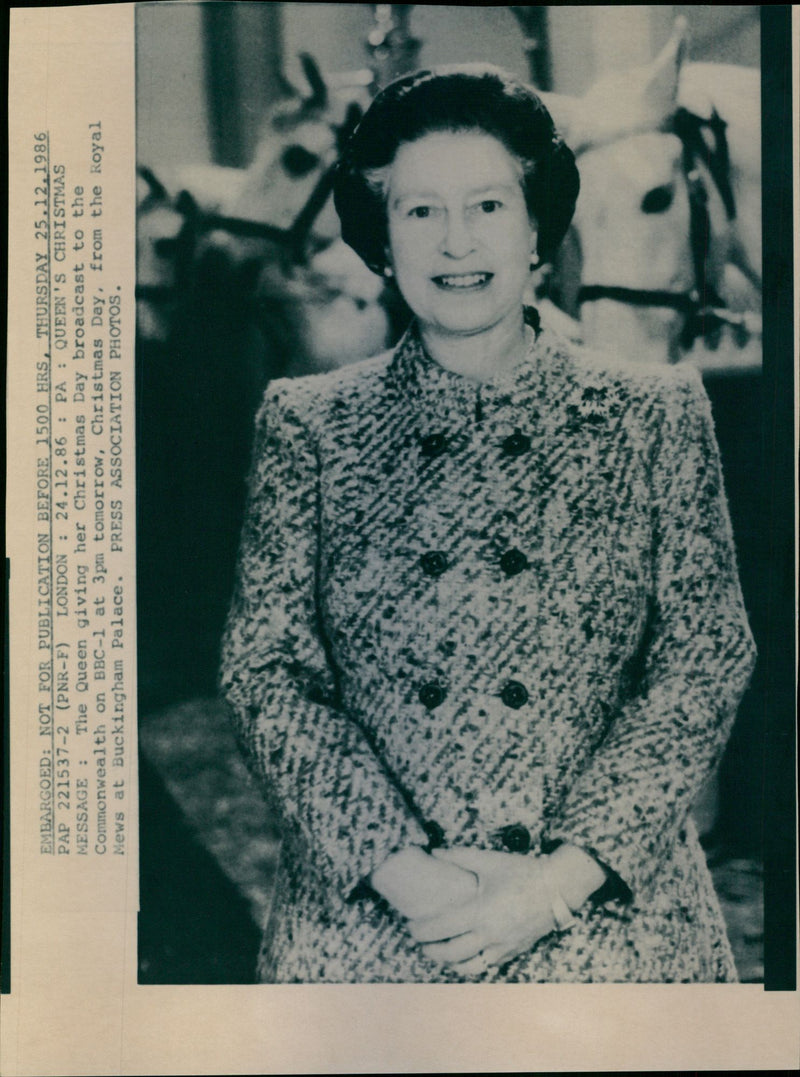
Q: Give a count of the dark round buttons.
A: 8